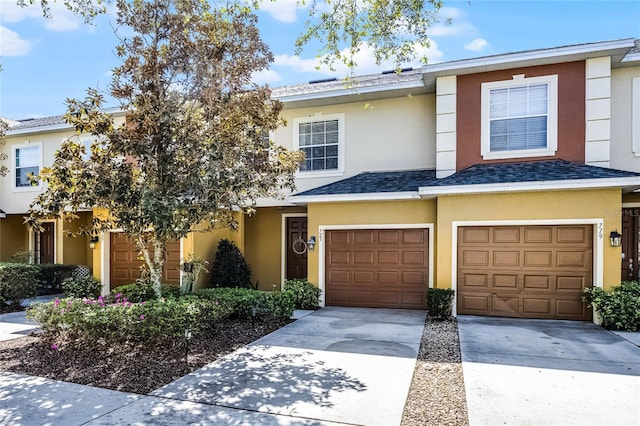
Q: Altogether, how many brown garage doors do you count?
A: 3